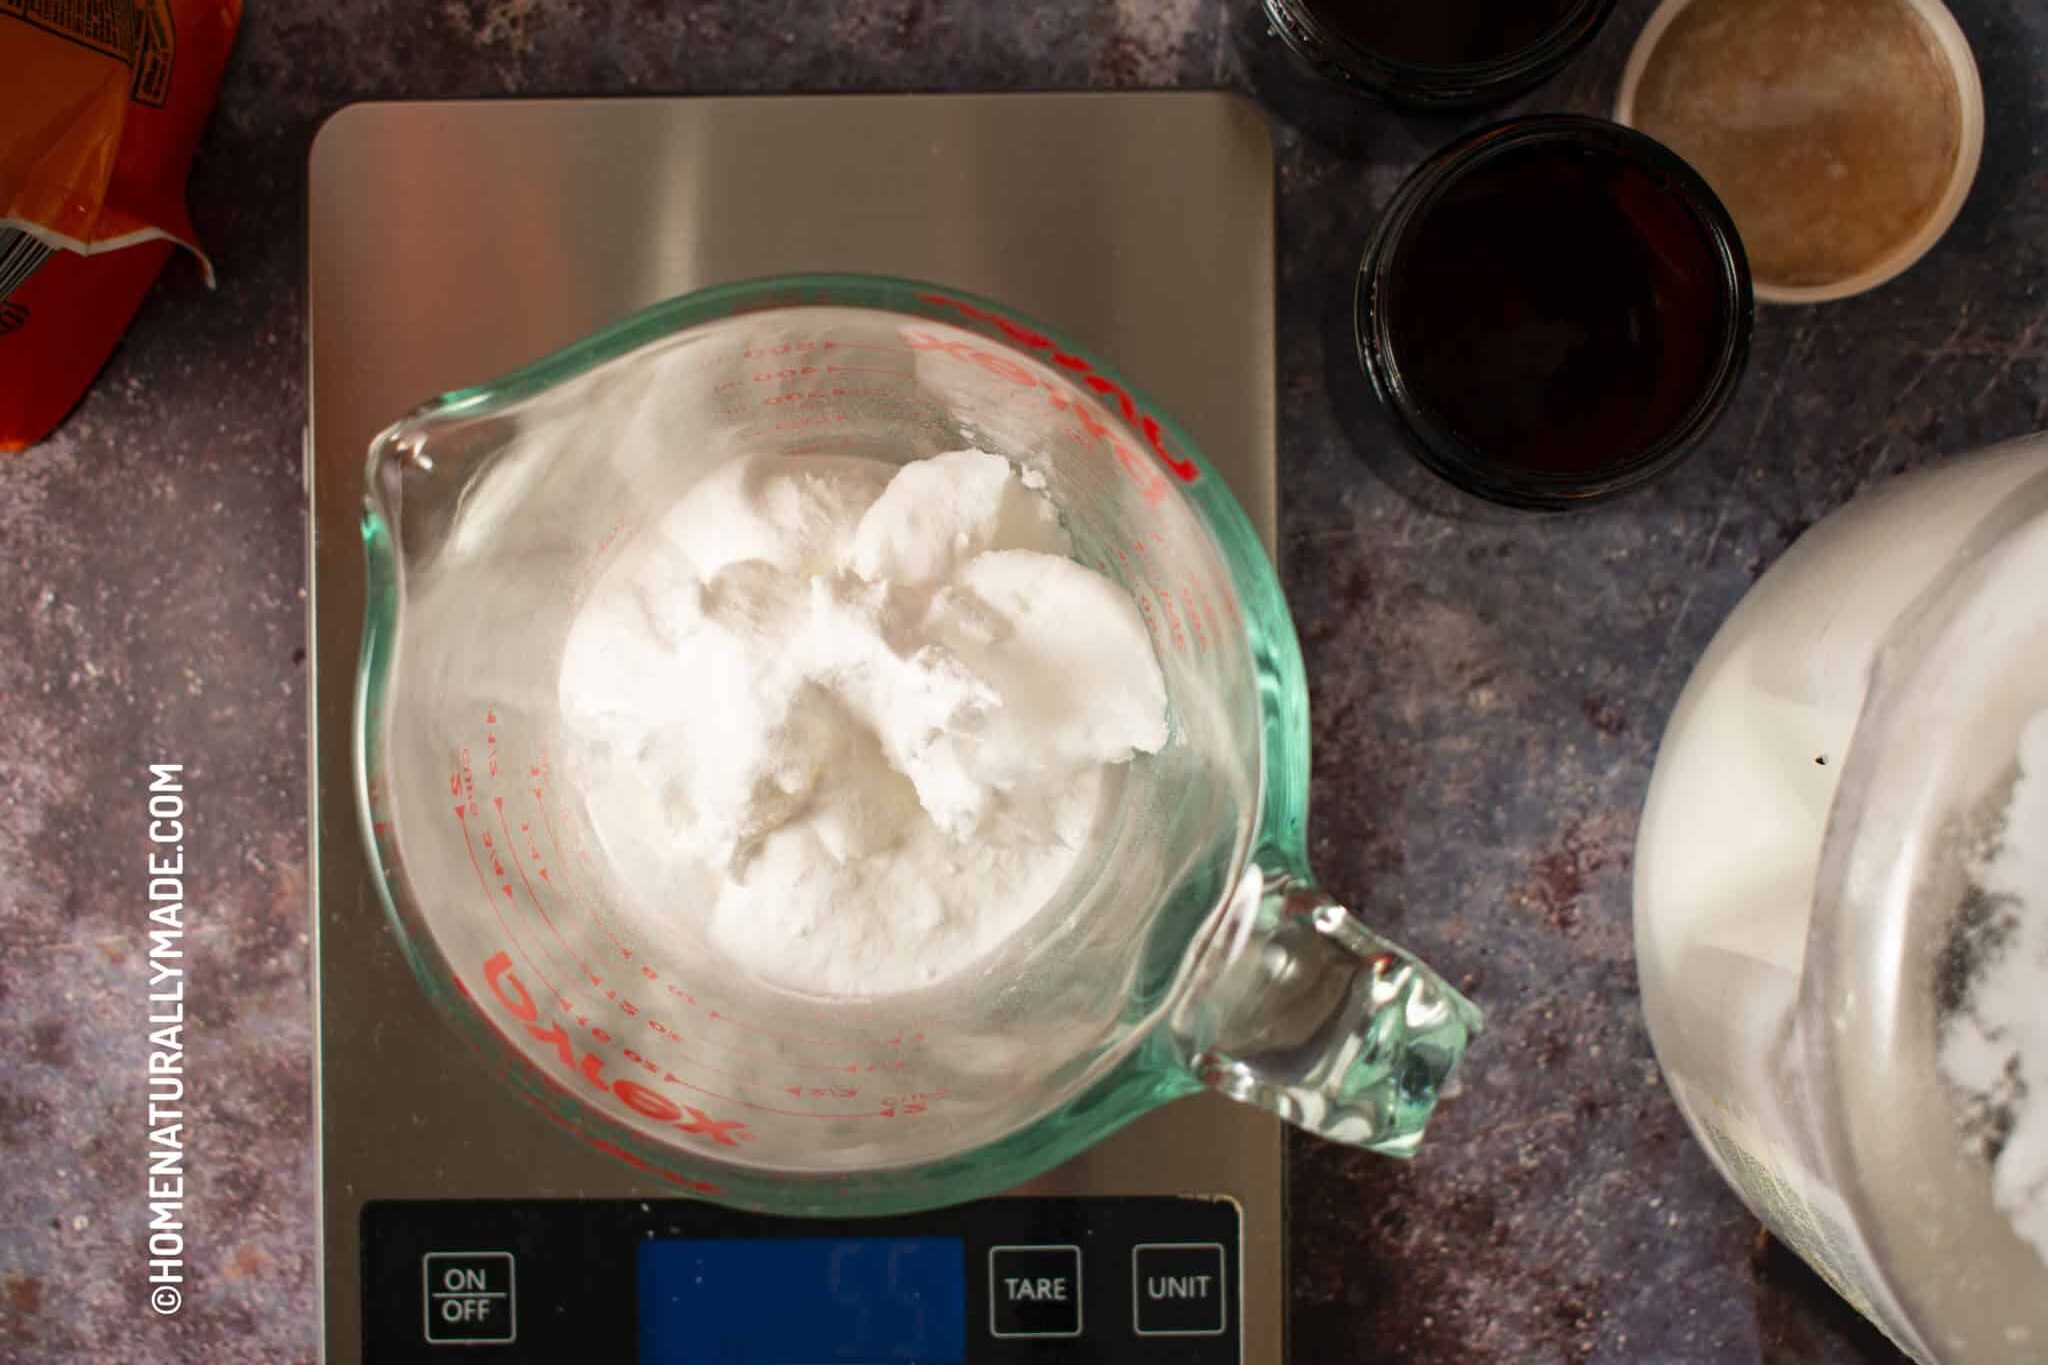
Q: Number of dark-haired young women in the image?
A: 0